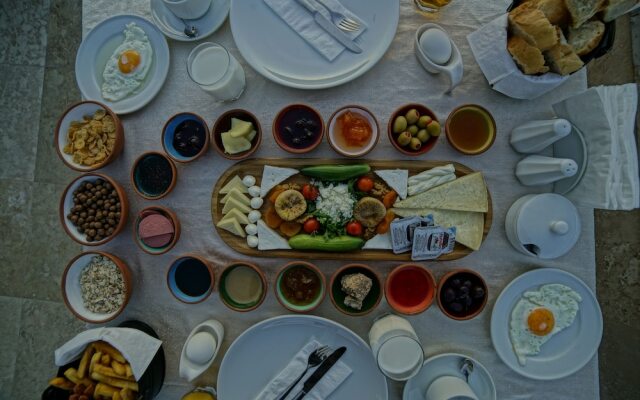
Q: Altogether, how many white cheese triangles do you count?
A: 4